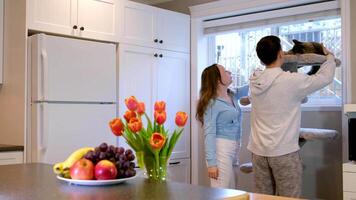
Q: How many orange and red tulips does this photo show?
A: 9